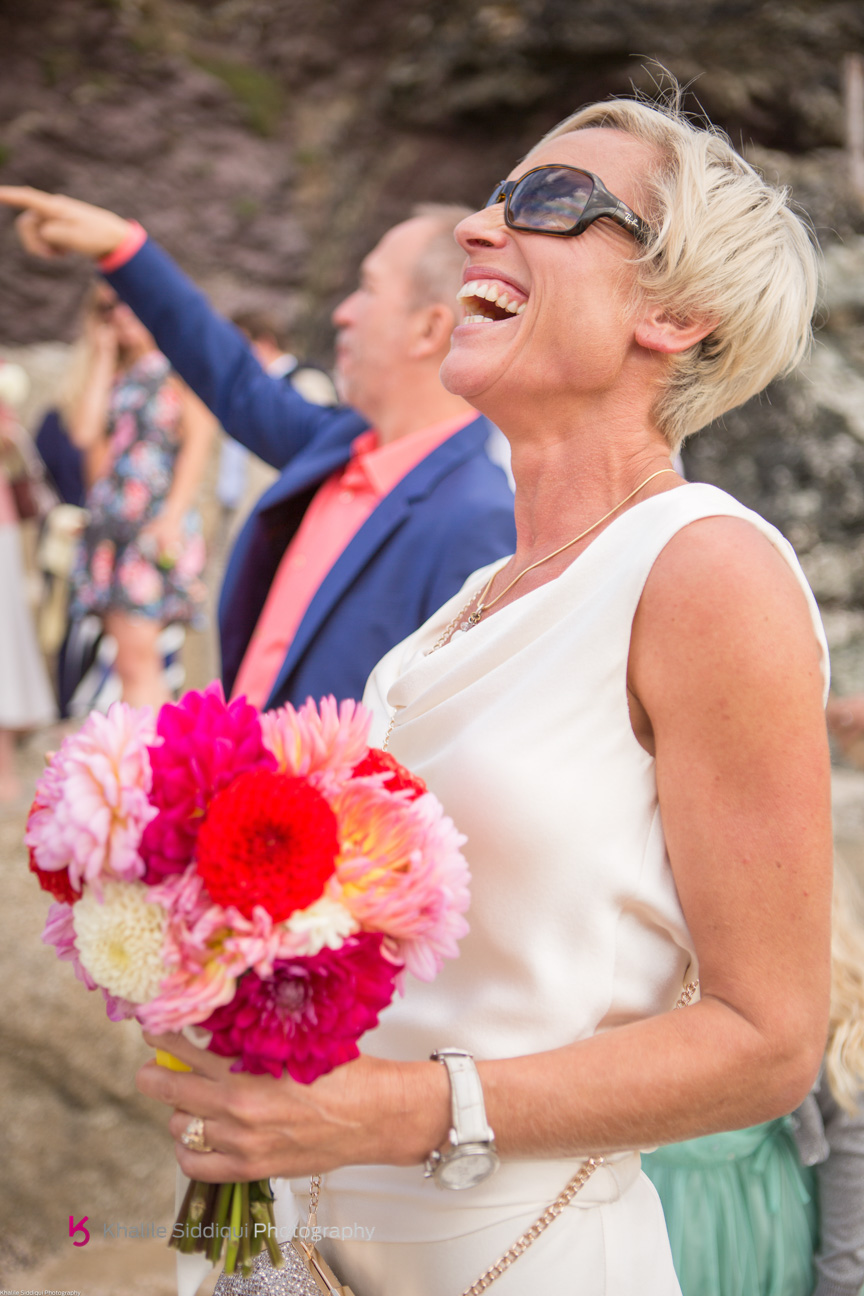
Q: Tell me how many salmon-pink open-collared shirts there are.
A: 1